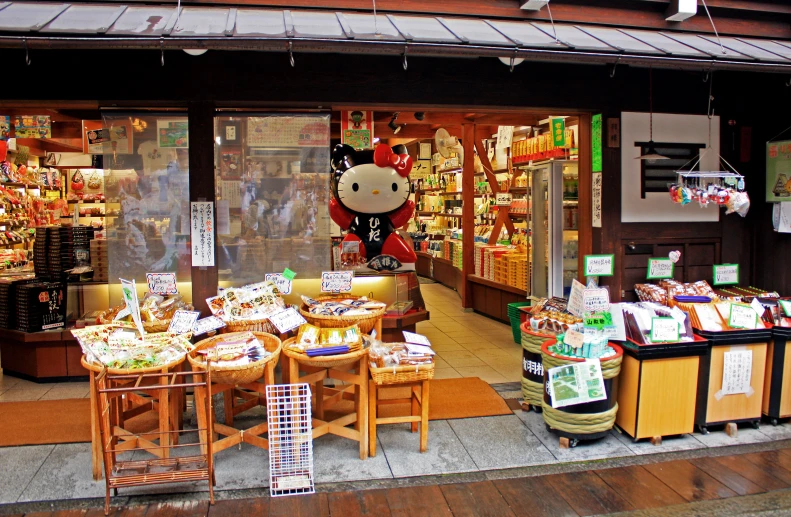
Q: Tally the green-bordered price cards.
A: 6